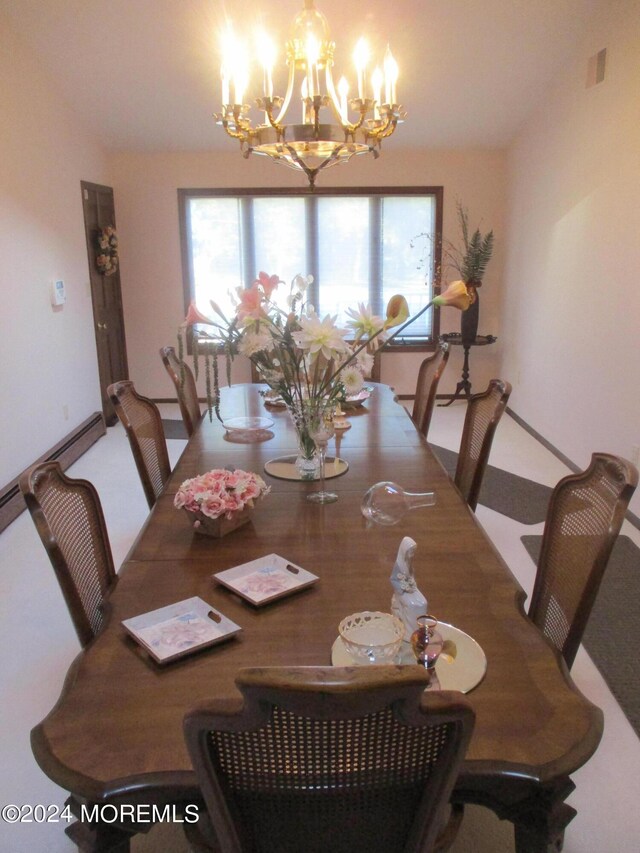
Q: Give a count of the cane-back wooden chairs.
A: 8